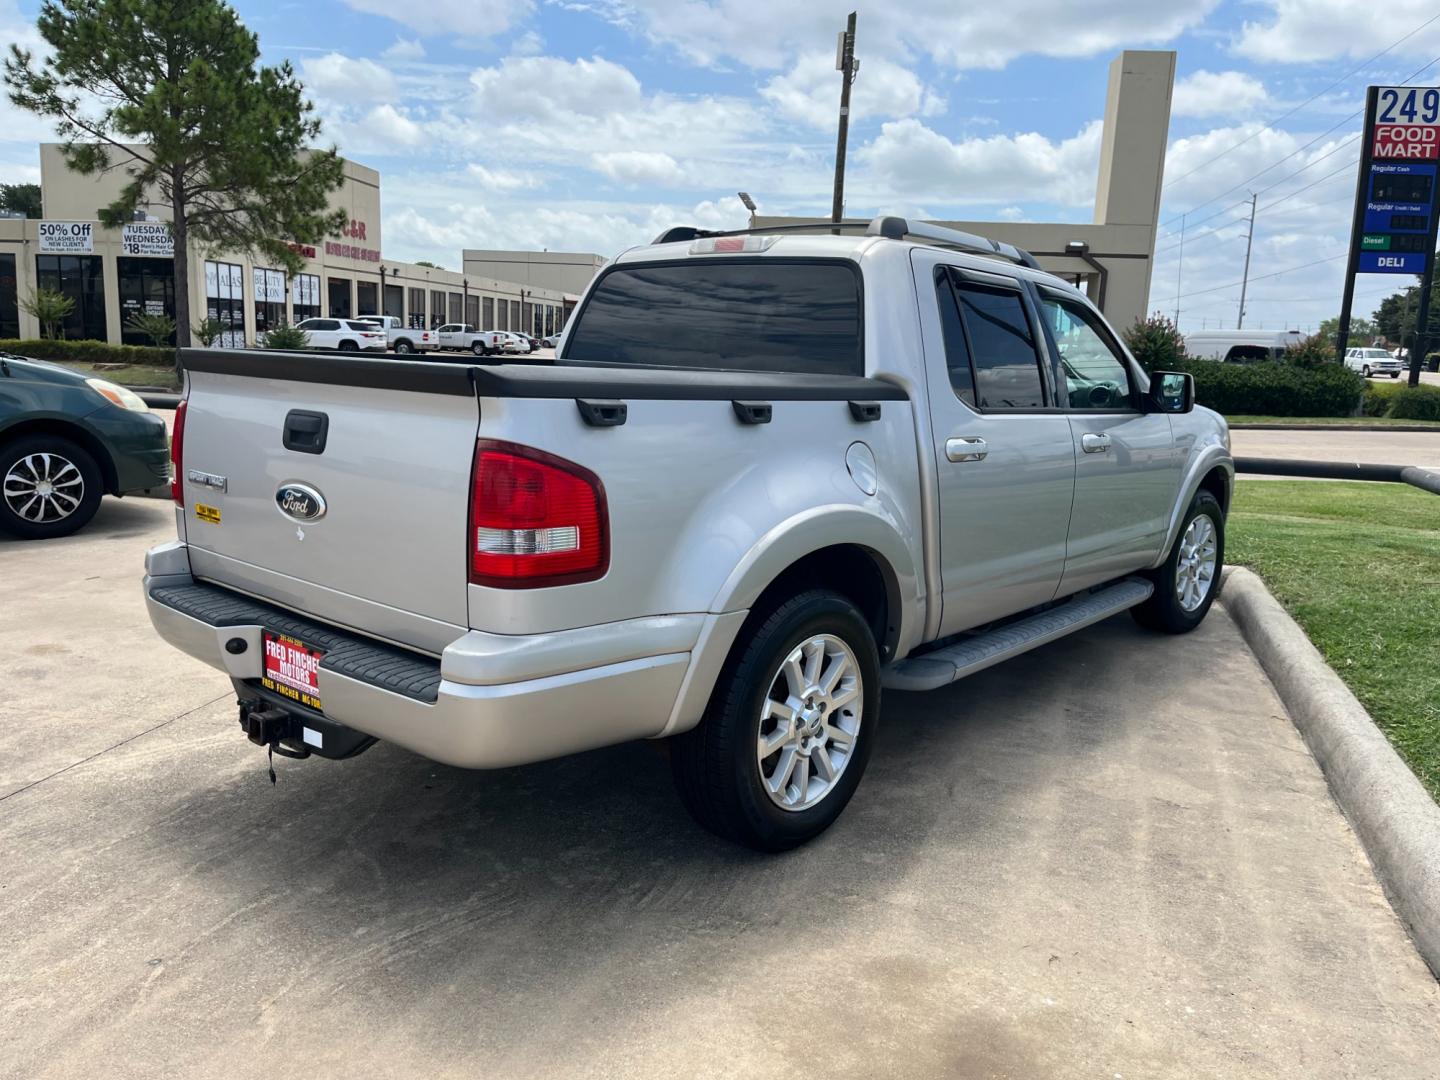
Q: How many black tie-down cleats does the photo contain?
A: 3